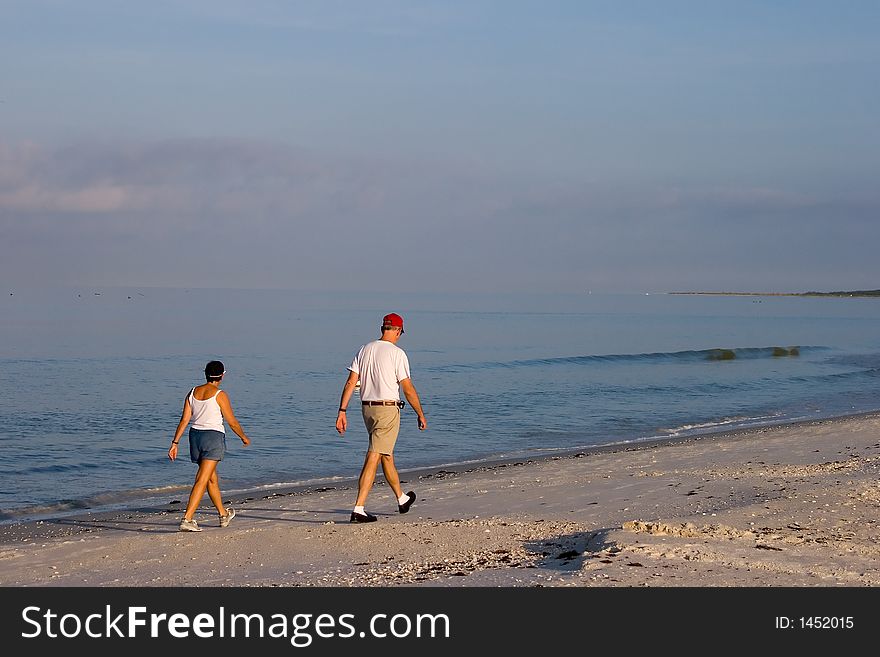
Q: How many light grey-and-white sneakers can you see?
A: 2